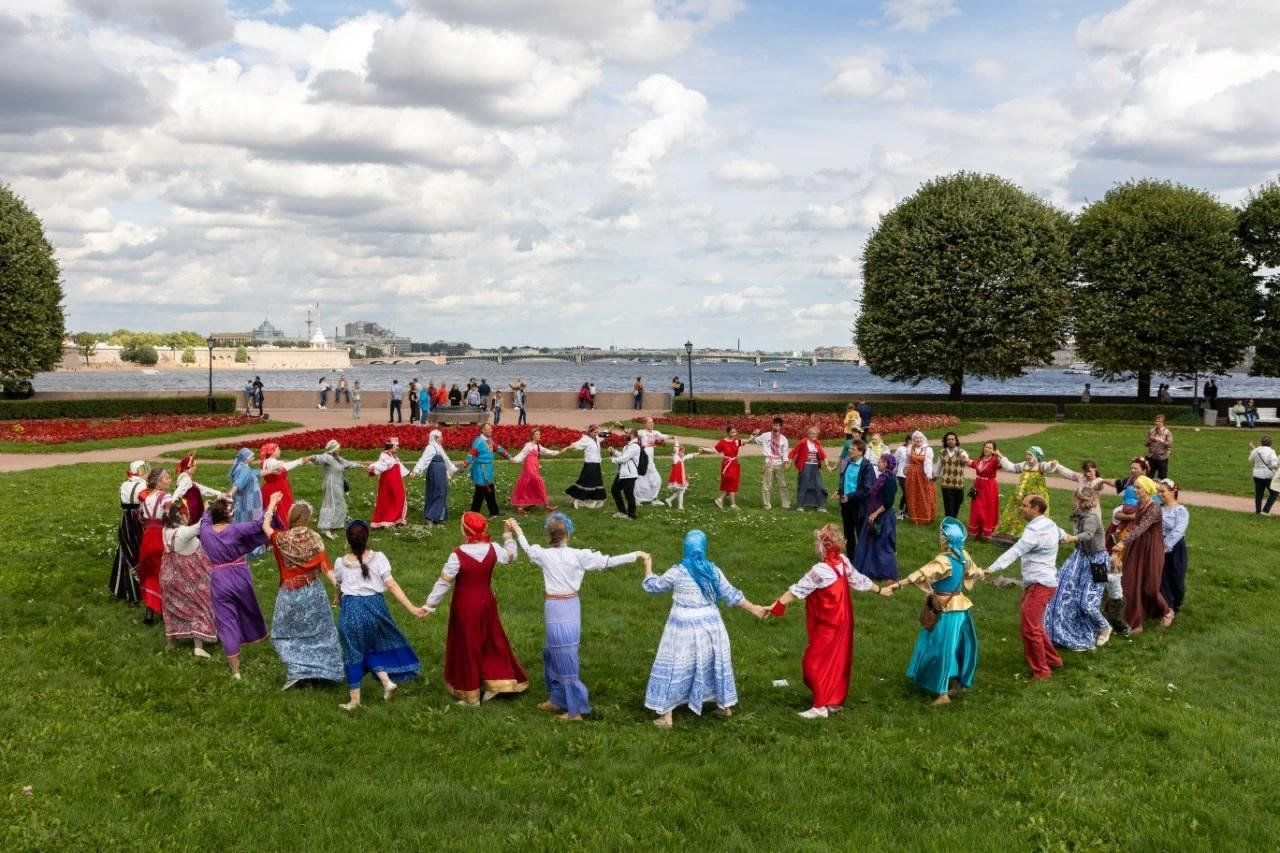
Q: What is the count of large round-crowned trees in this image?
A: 4